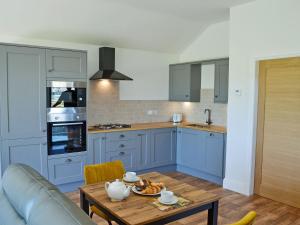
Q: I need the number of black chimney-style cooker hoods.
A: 1